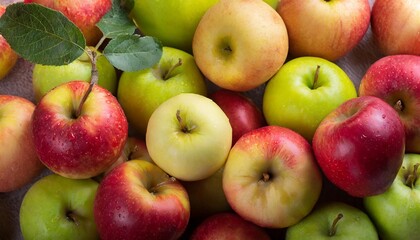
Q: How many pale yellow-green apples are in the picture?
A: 1